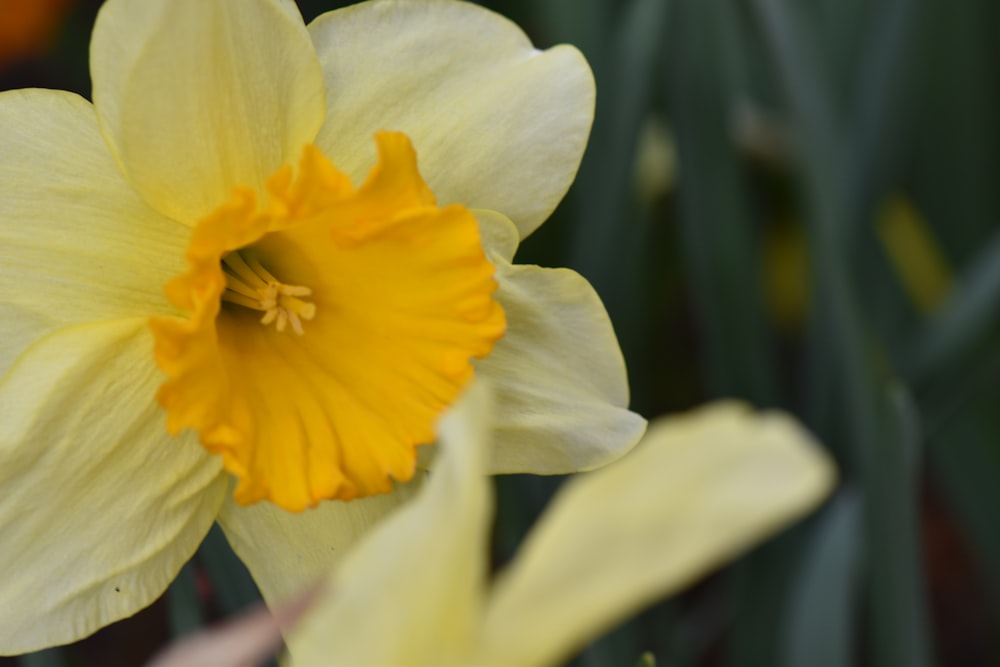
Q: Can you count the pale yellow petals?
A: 8